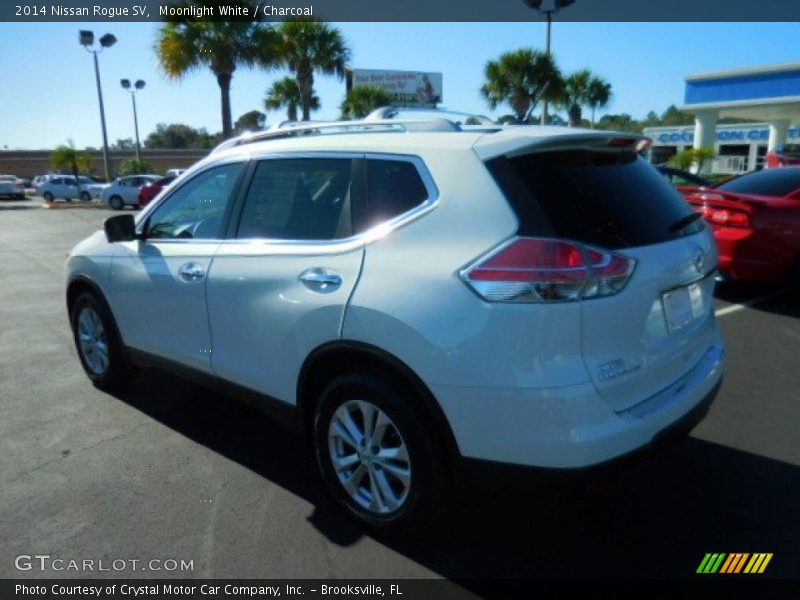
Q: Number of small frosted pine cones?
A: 0